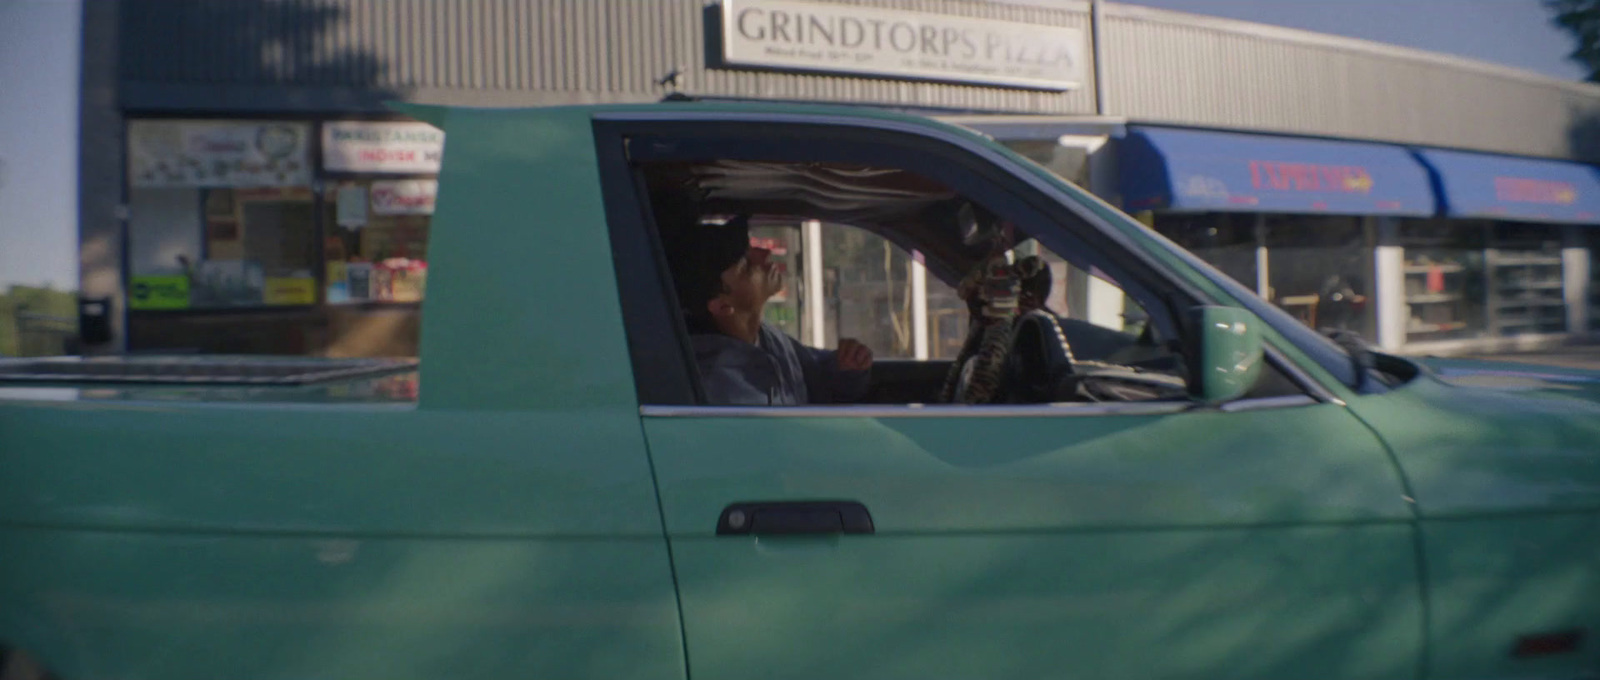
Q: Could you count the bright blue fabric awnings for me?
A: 2